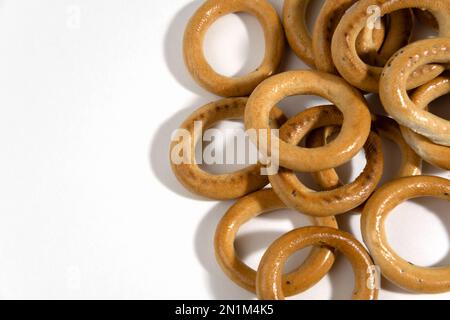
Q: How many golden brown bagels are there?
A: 13